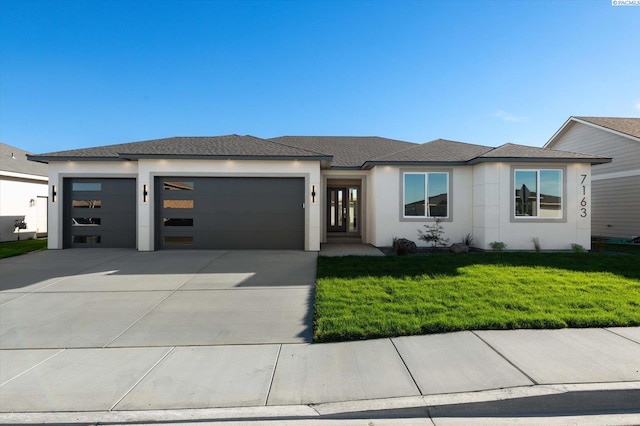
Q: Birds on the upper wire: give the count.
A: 0